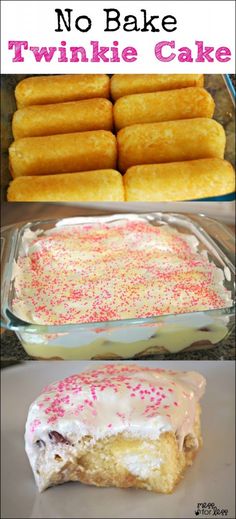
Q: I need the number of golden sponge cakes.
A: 8